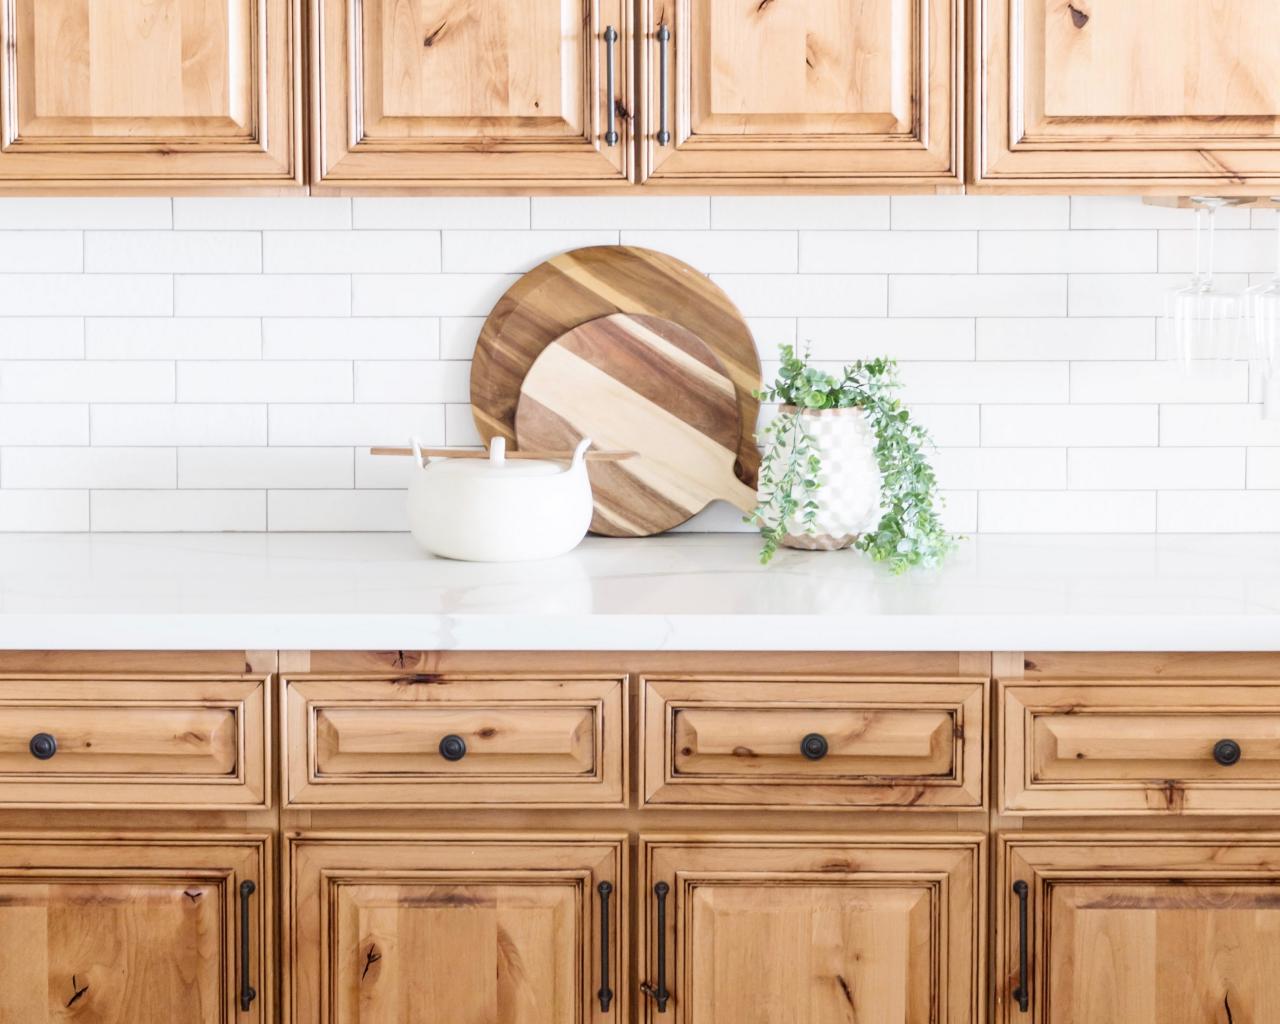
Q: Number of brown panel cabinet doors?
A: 8